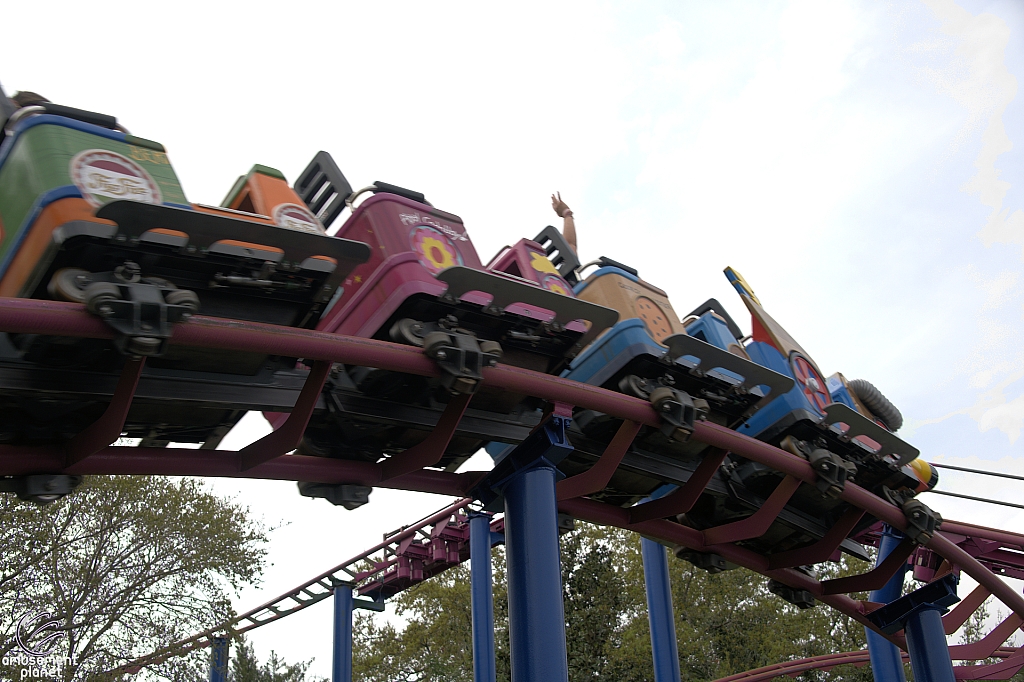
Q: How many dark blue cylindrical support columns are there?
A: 7